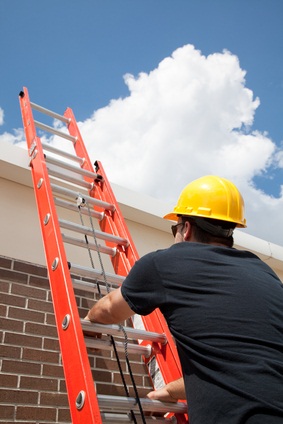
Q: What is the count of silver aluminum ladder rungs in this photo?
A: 15